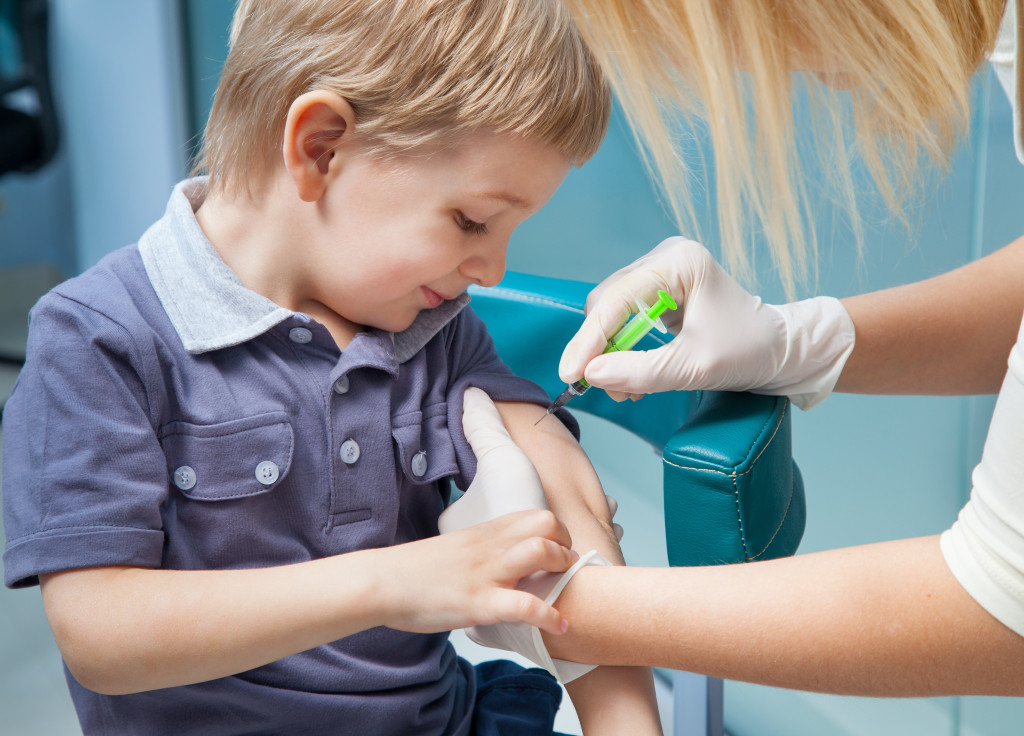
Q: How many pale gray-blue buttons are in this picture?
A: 6